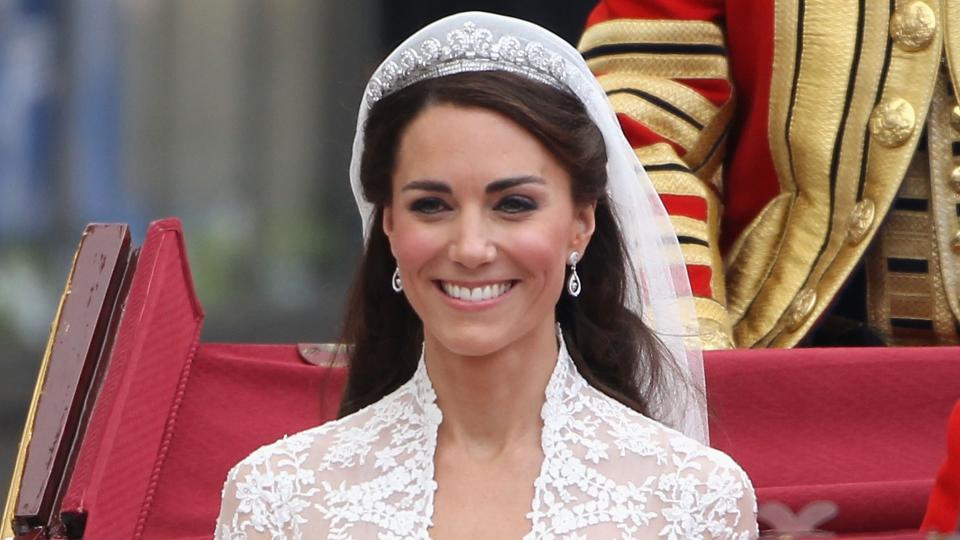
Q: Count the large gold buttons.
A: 4